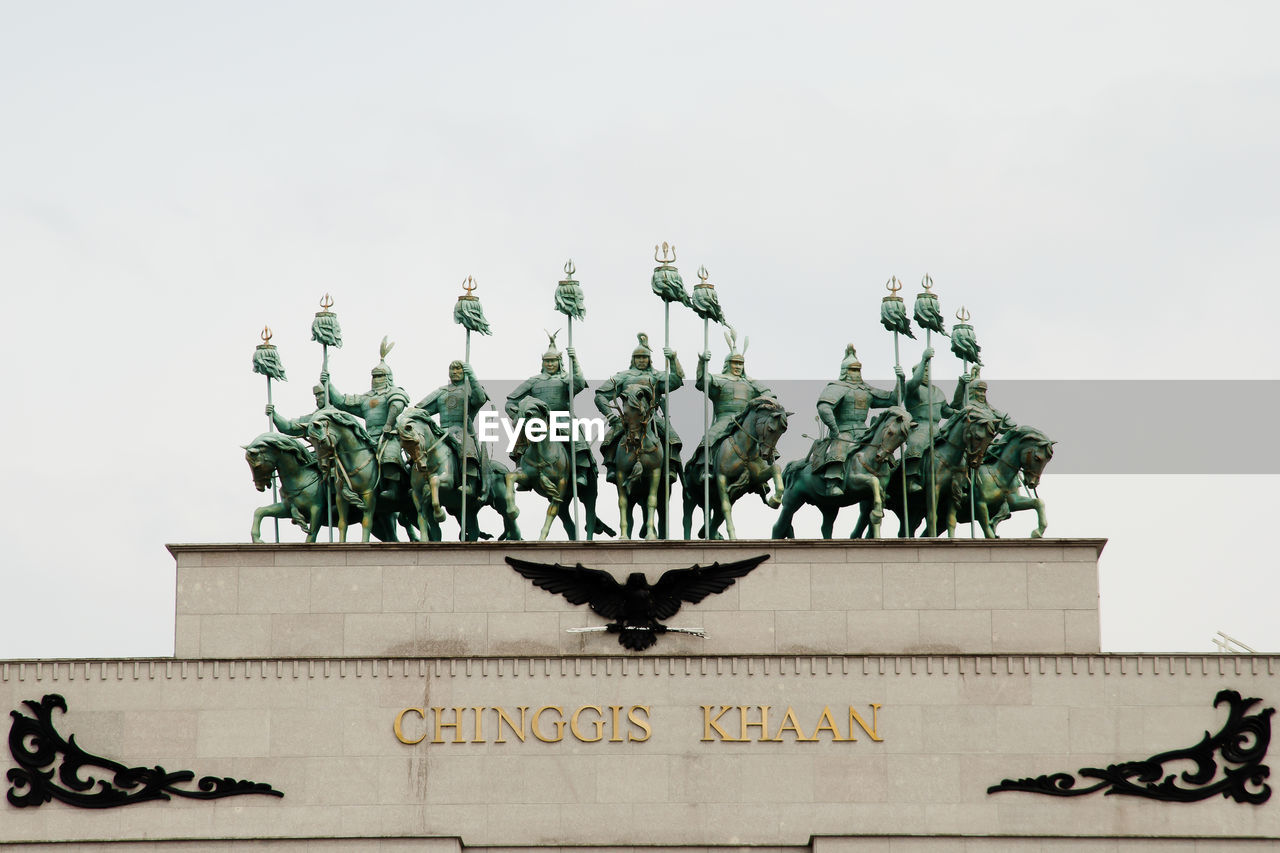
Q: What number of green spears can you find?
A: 9